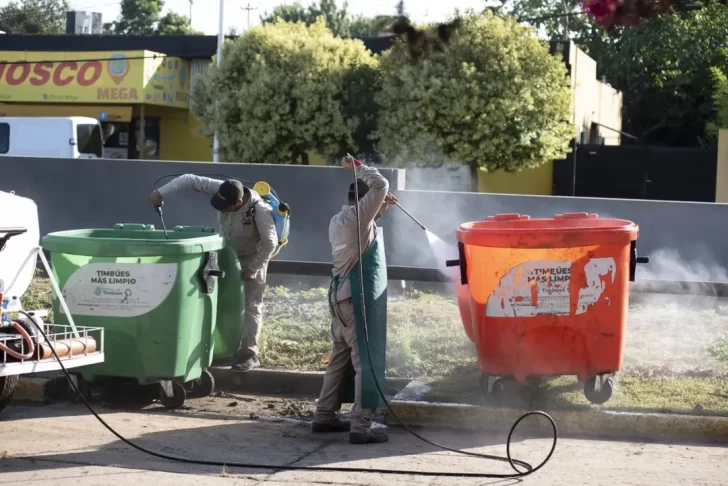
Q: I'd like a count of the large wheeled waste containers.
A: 2